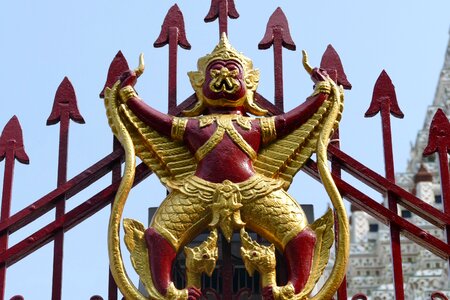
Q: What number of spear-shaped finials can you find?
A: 9